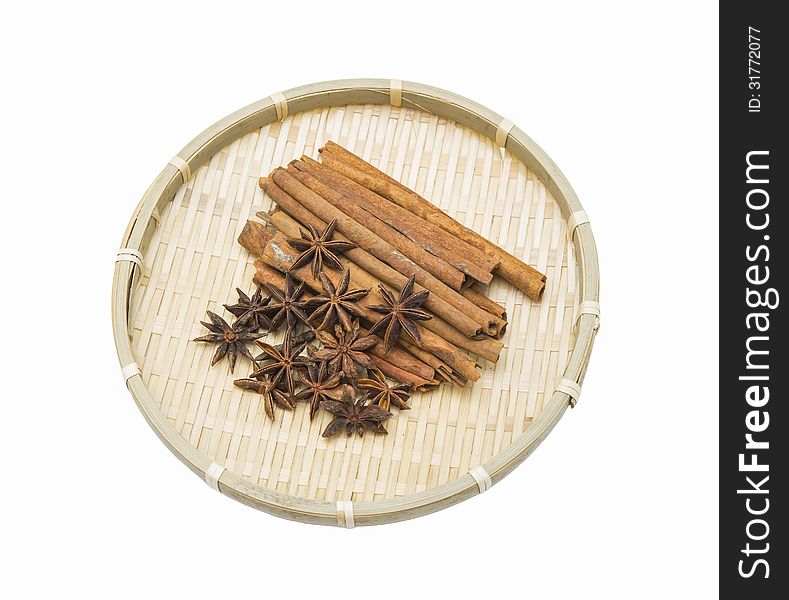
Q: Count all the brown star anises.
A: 12